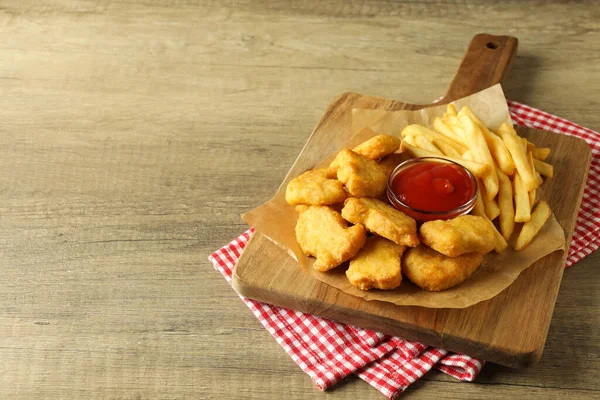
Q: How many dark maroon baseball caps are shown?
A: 0